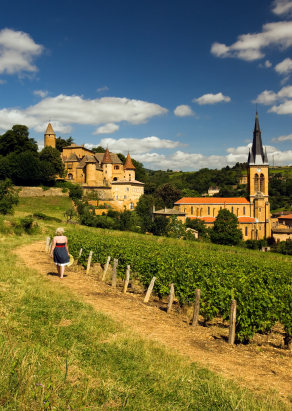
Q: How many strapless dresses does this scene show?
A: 1